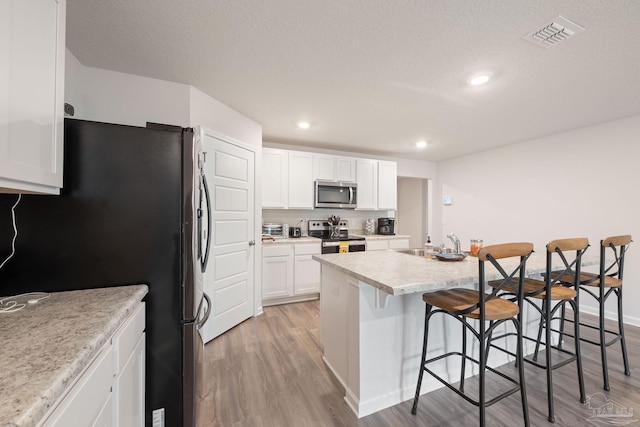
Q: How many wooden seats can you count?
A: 3